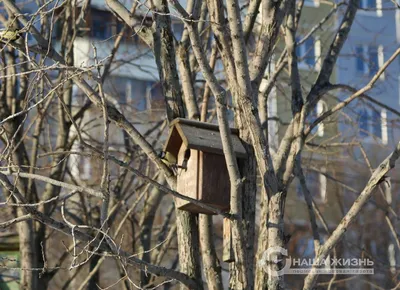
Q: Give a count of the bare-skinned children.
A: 0